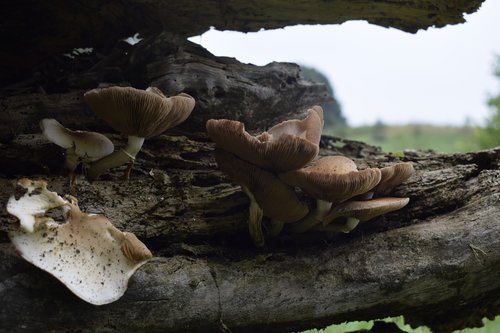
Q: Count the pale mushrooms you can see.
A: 2